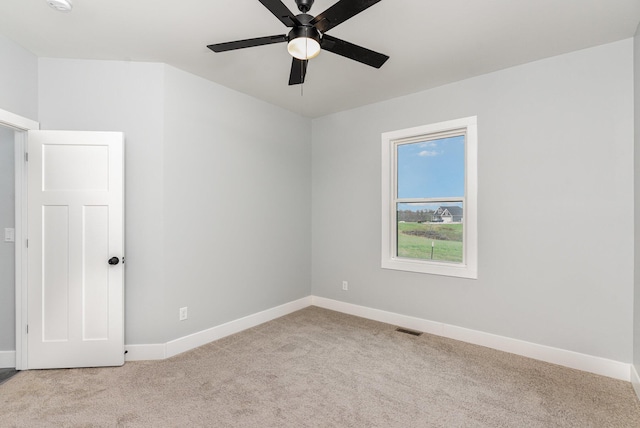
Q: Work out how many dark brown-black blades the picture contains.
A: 5